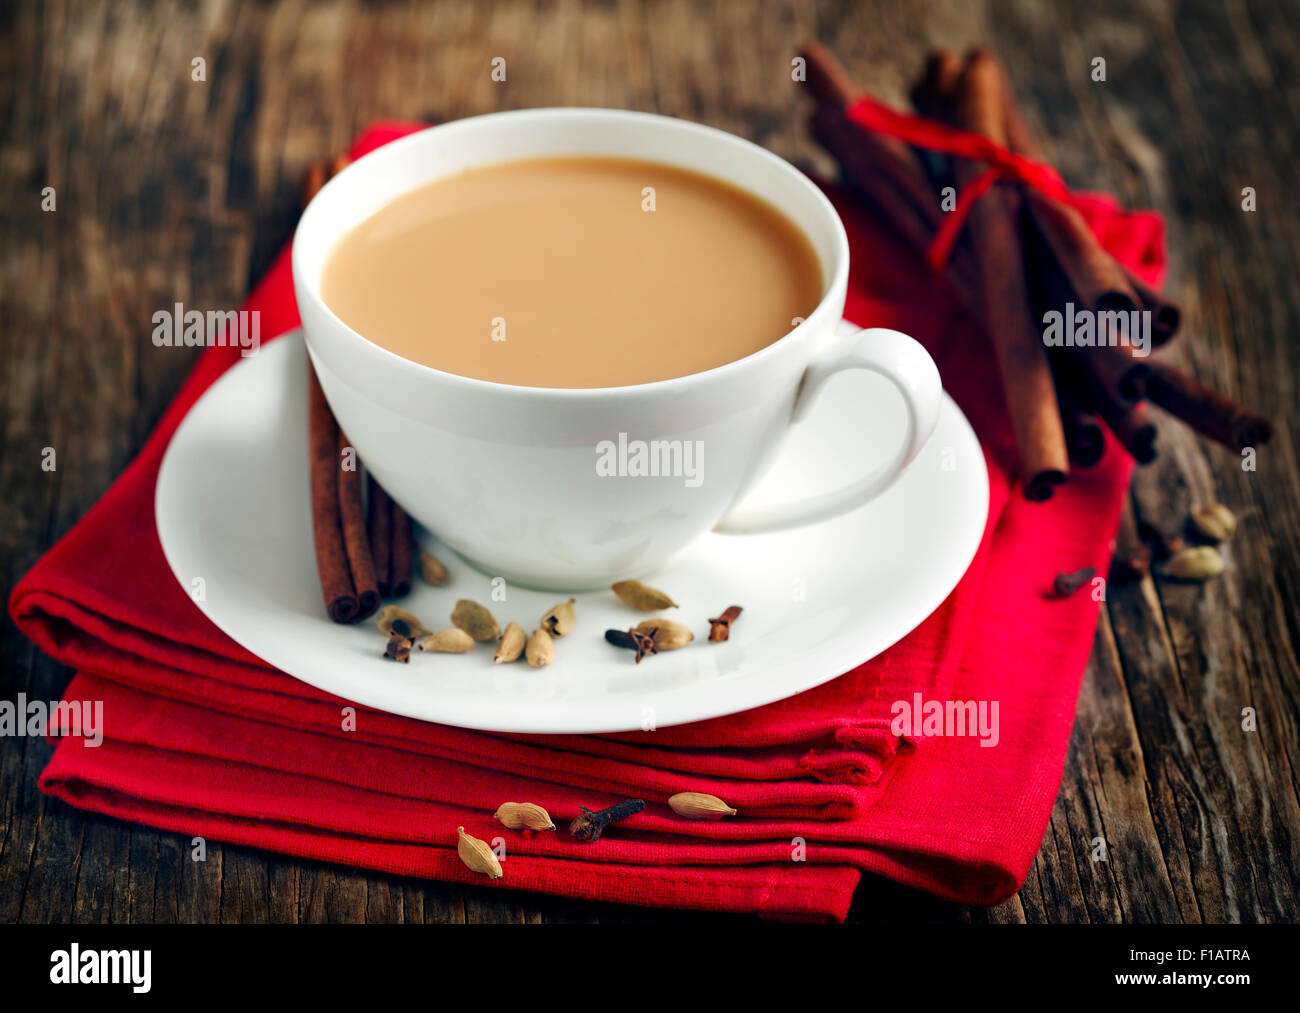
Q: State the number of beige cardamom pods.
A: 14